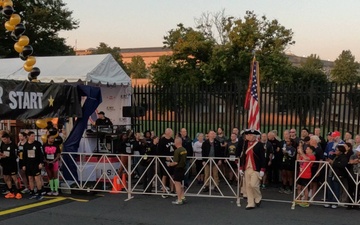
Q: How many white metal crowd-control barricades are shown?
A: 3